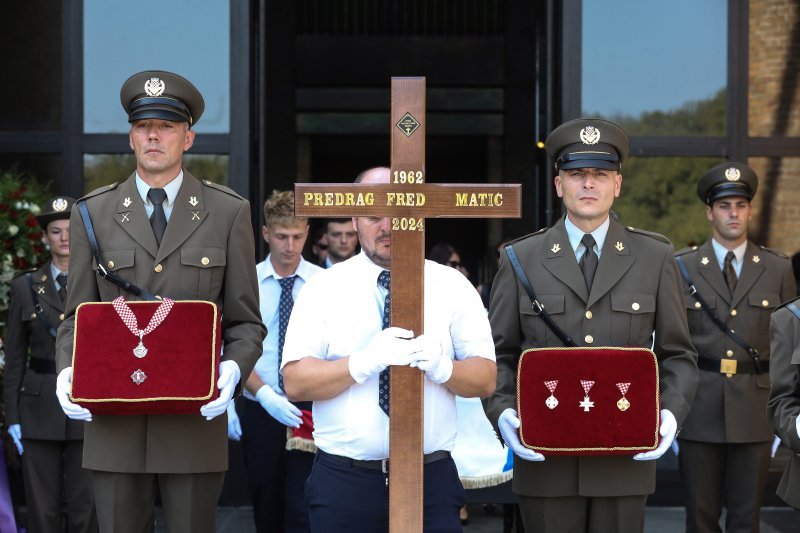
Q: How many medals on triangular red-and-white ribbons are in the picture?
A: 3